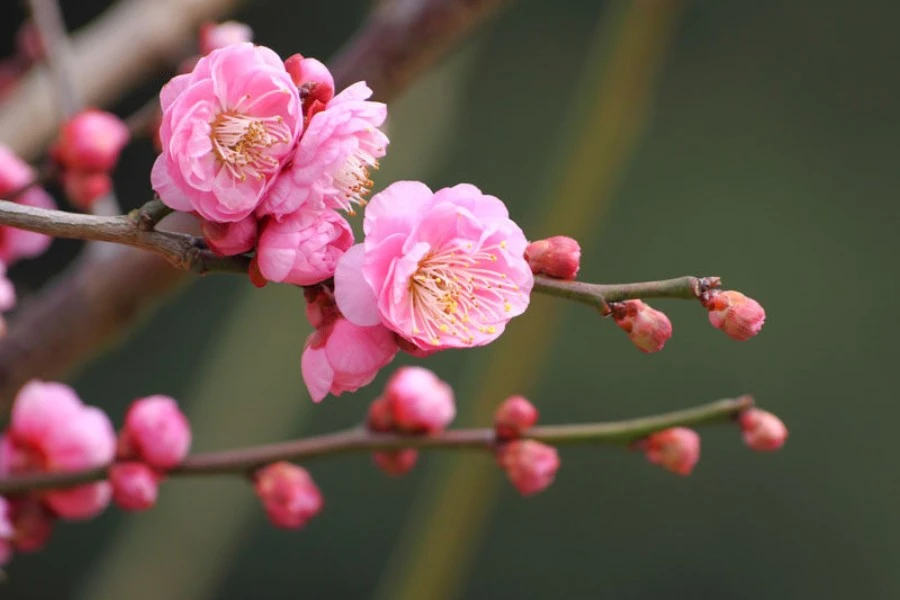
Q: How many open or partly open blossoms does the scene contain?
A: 5